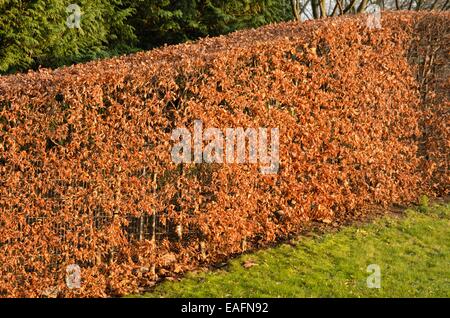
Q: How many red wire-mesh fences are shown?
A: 0